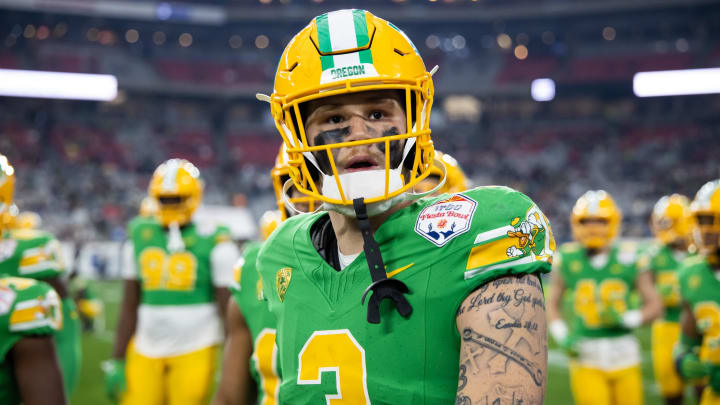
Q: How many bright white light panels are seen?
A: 3